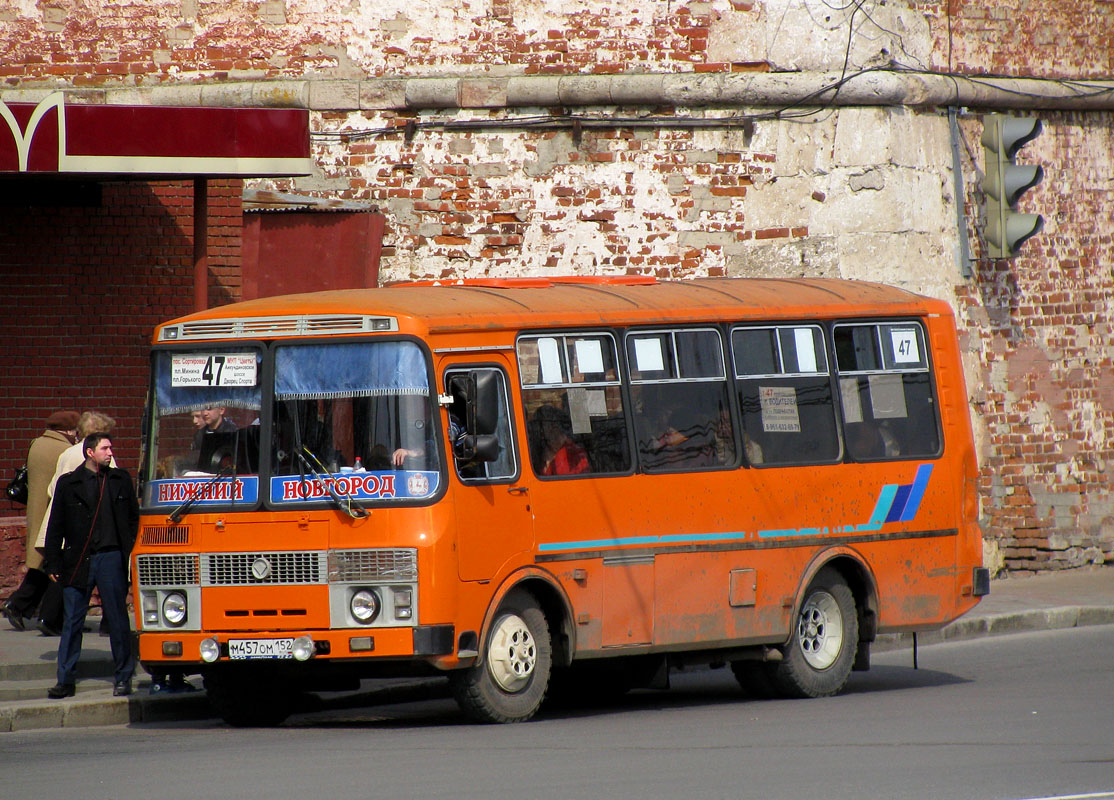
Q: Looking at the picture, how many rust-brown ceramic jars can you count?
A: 0